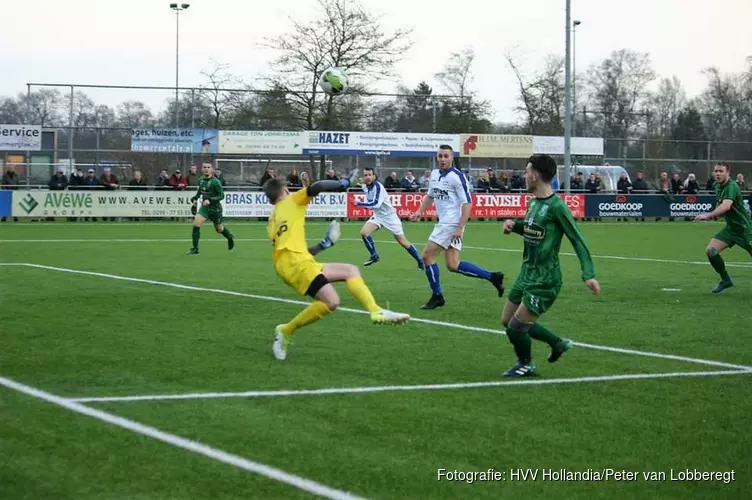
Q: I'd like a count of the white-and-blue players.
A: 2